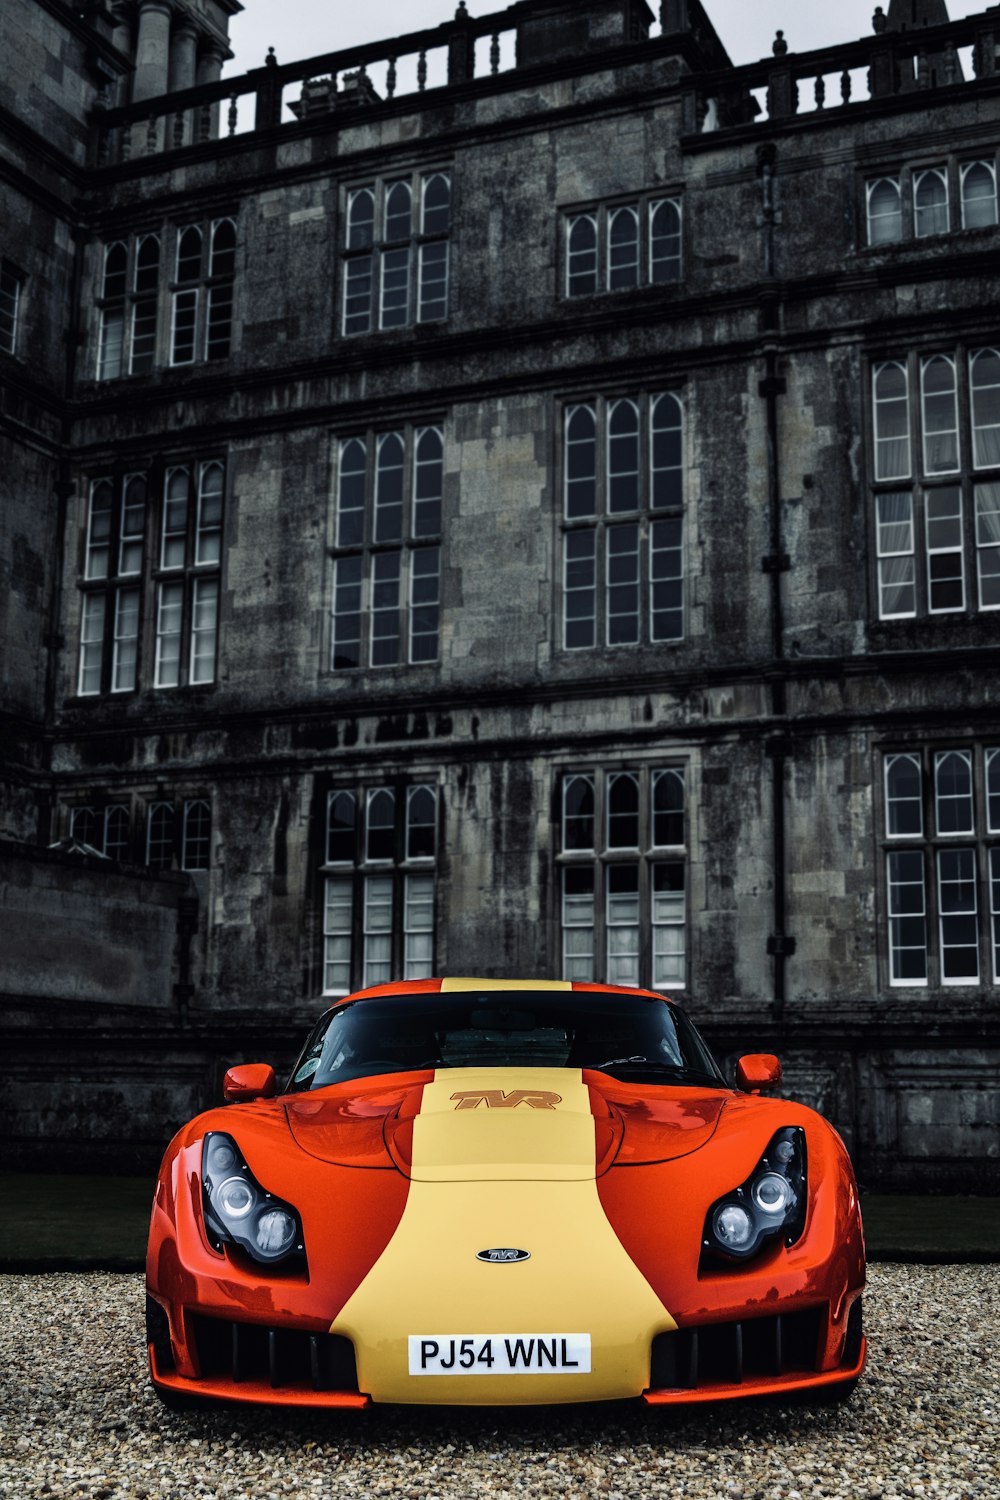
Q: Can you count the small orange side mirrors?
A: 2